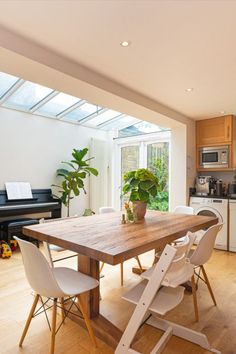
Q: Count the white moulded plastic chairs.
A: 4